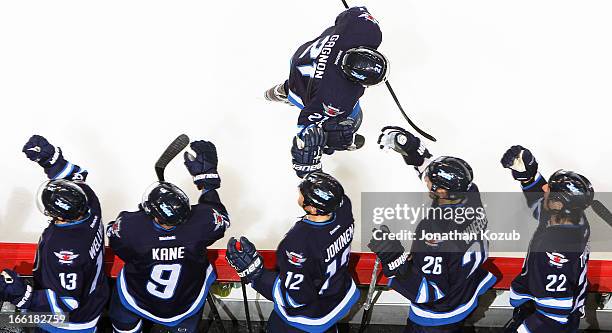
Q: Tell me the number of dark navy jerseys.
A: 6